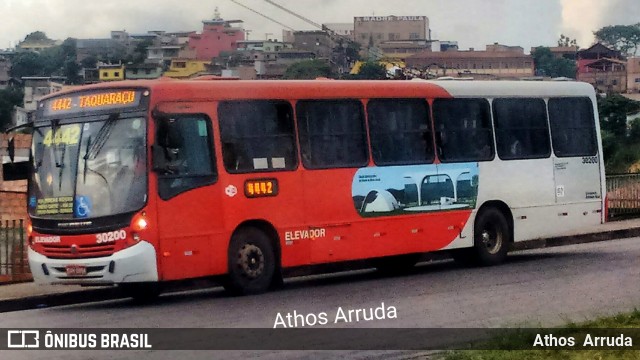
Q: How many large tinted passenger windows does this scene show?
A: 6